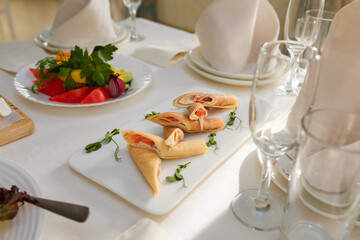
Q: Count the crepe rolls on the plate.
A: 6